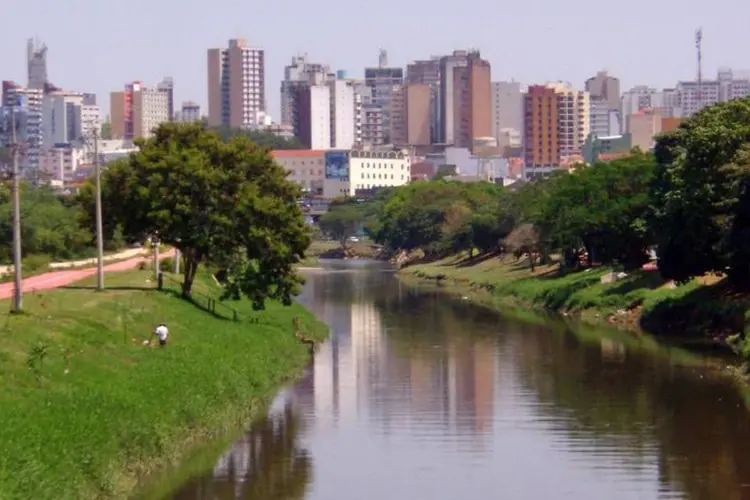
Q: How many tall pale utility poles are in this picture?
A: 2